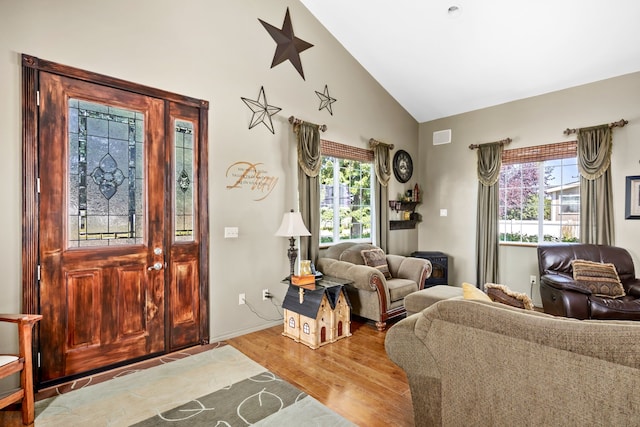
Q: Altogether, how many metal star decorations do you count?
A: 3